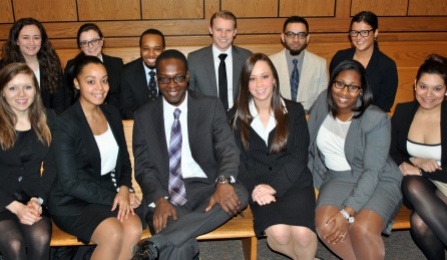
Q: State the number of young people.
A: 12